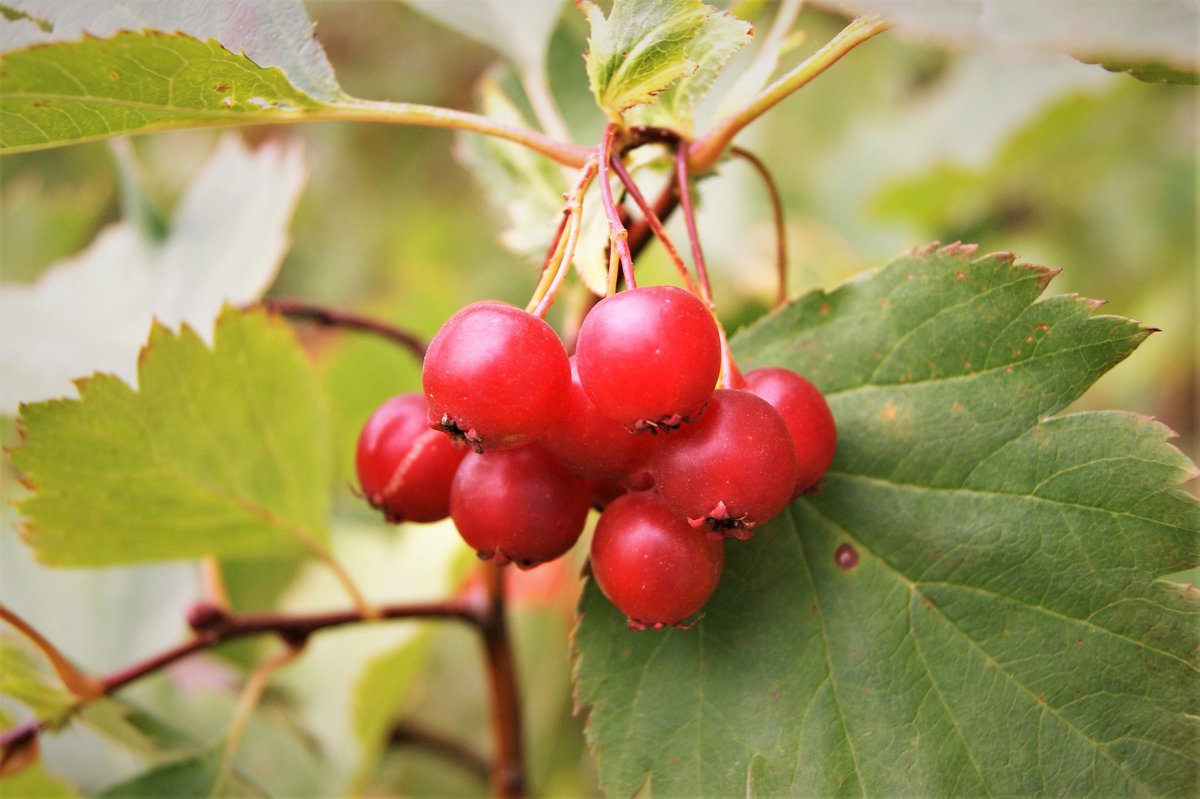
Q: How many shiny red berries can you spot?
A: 8